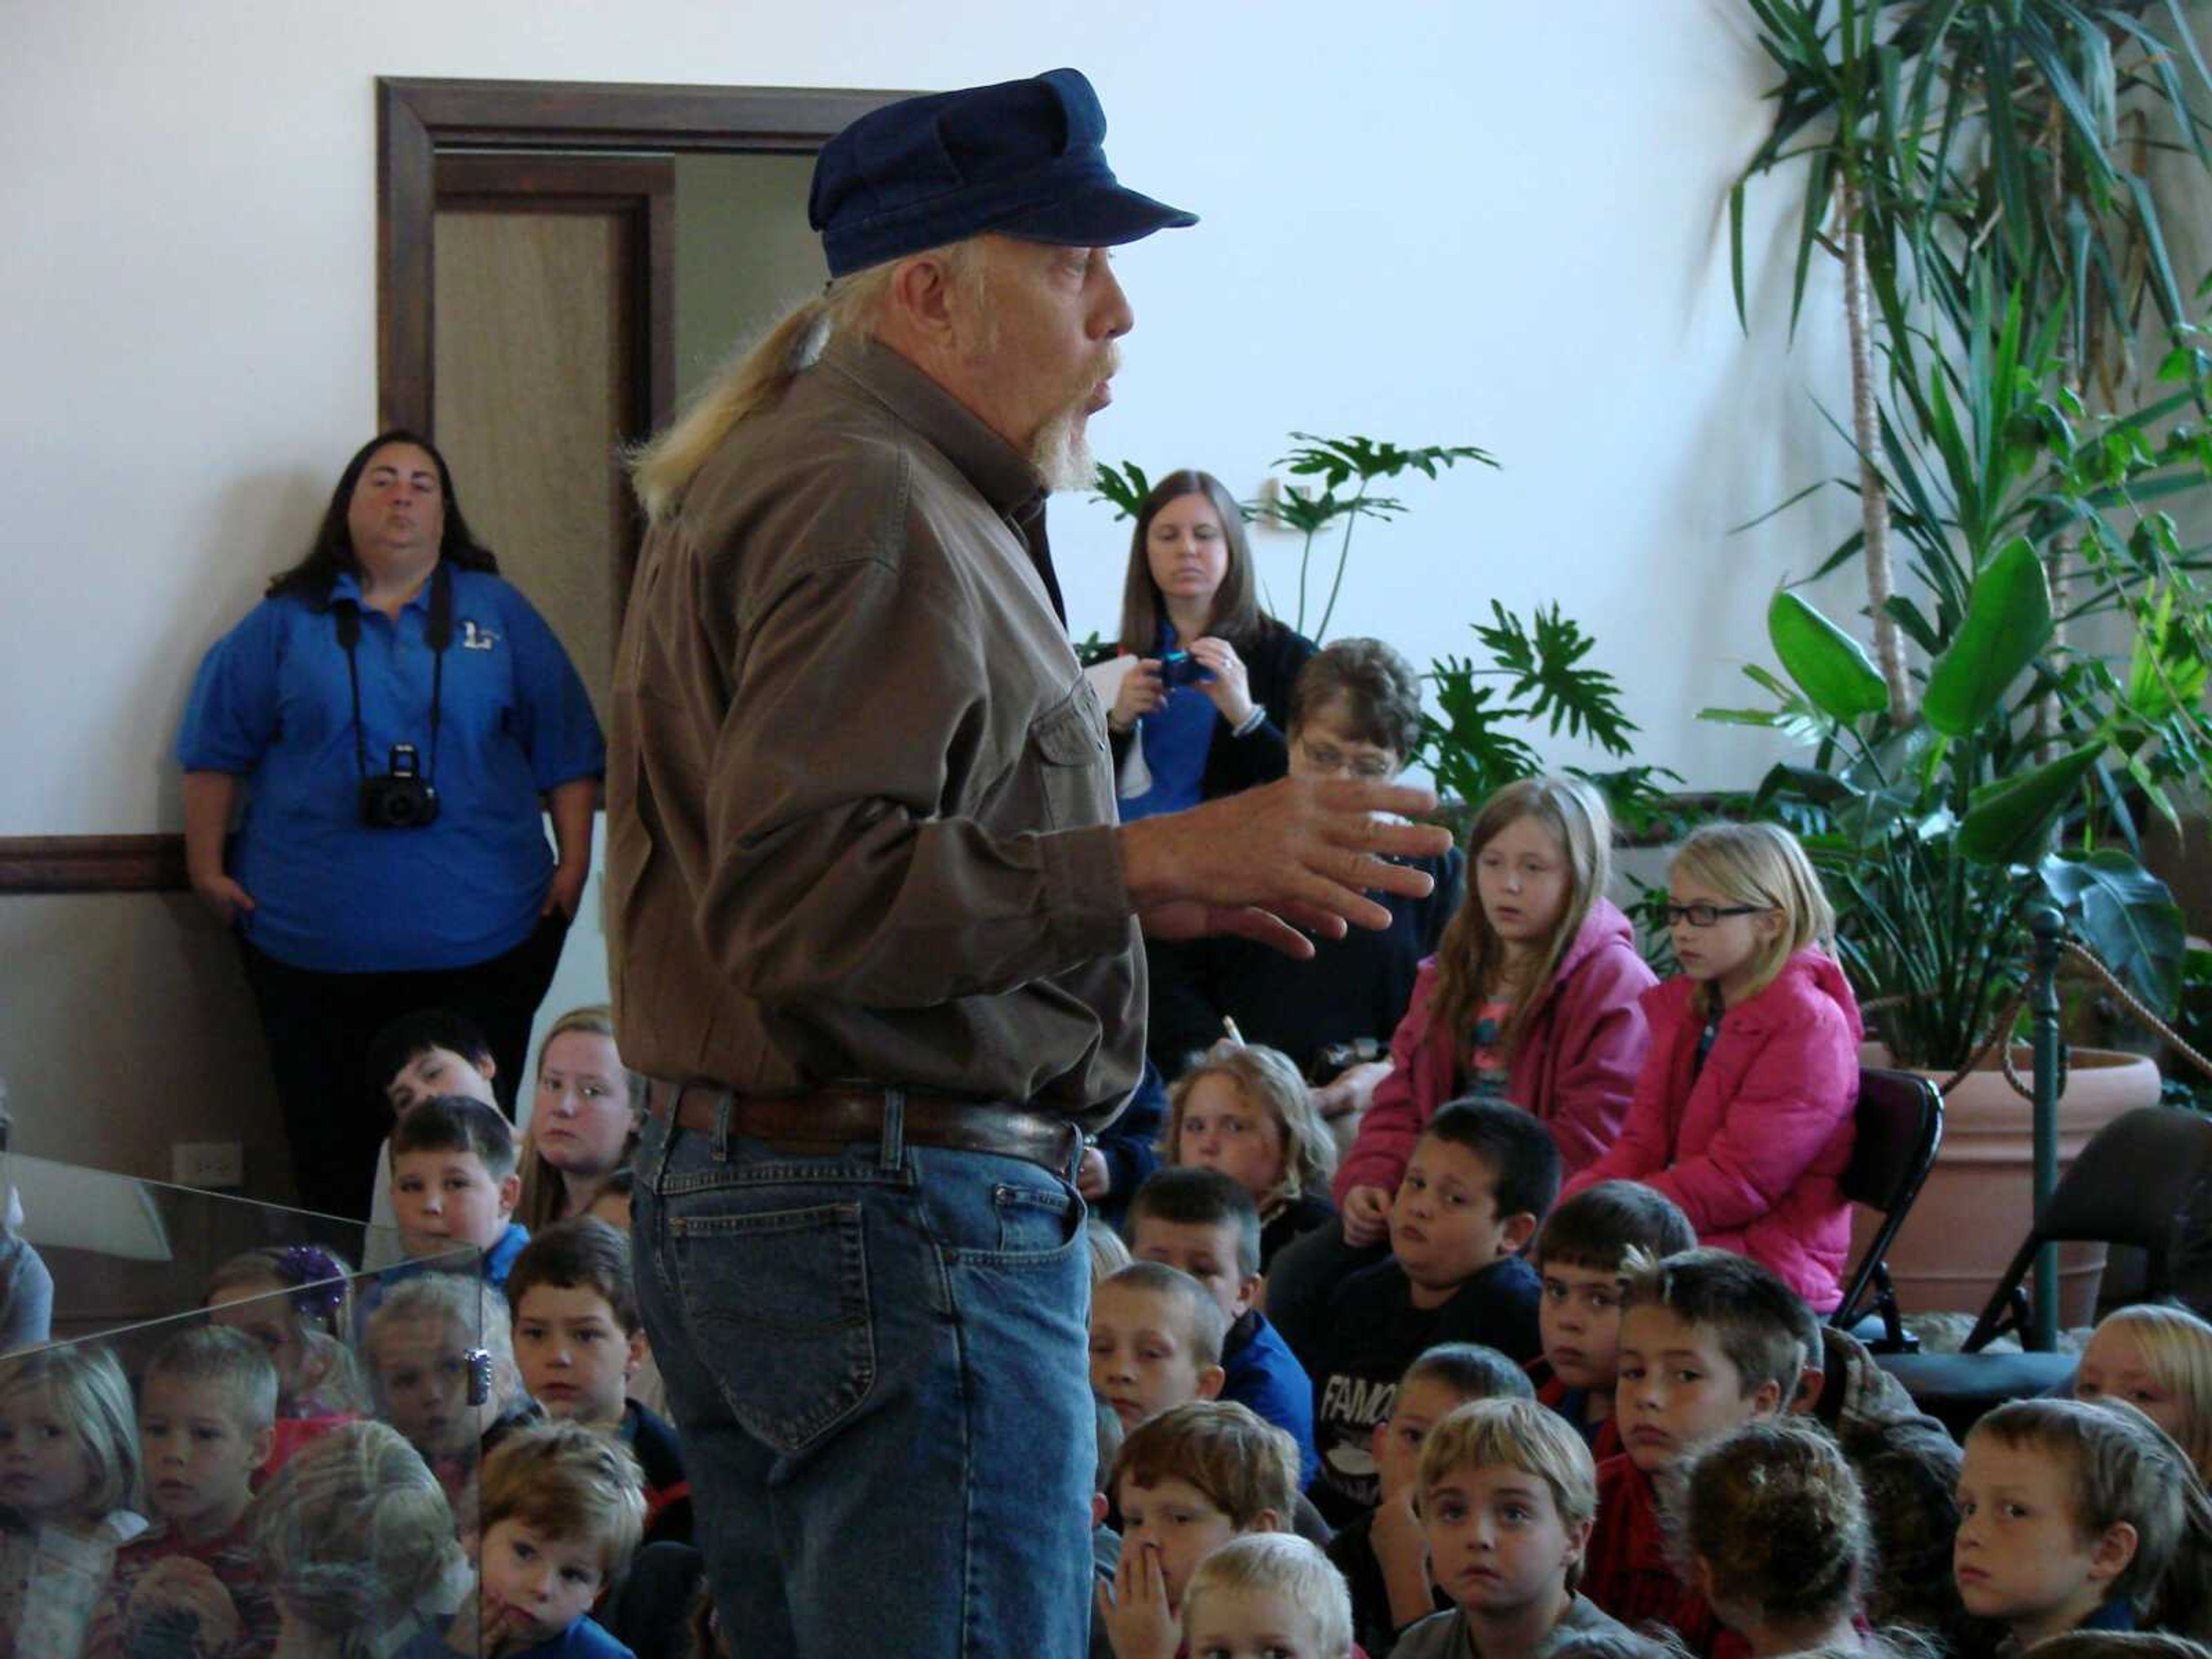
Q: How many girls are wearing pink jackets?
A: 2